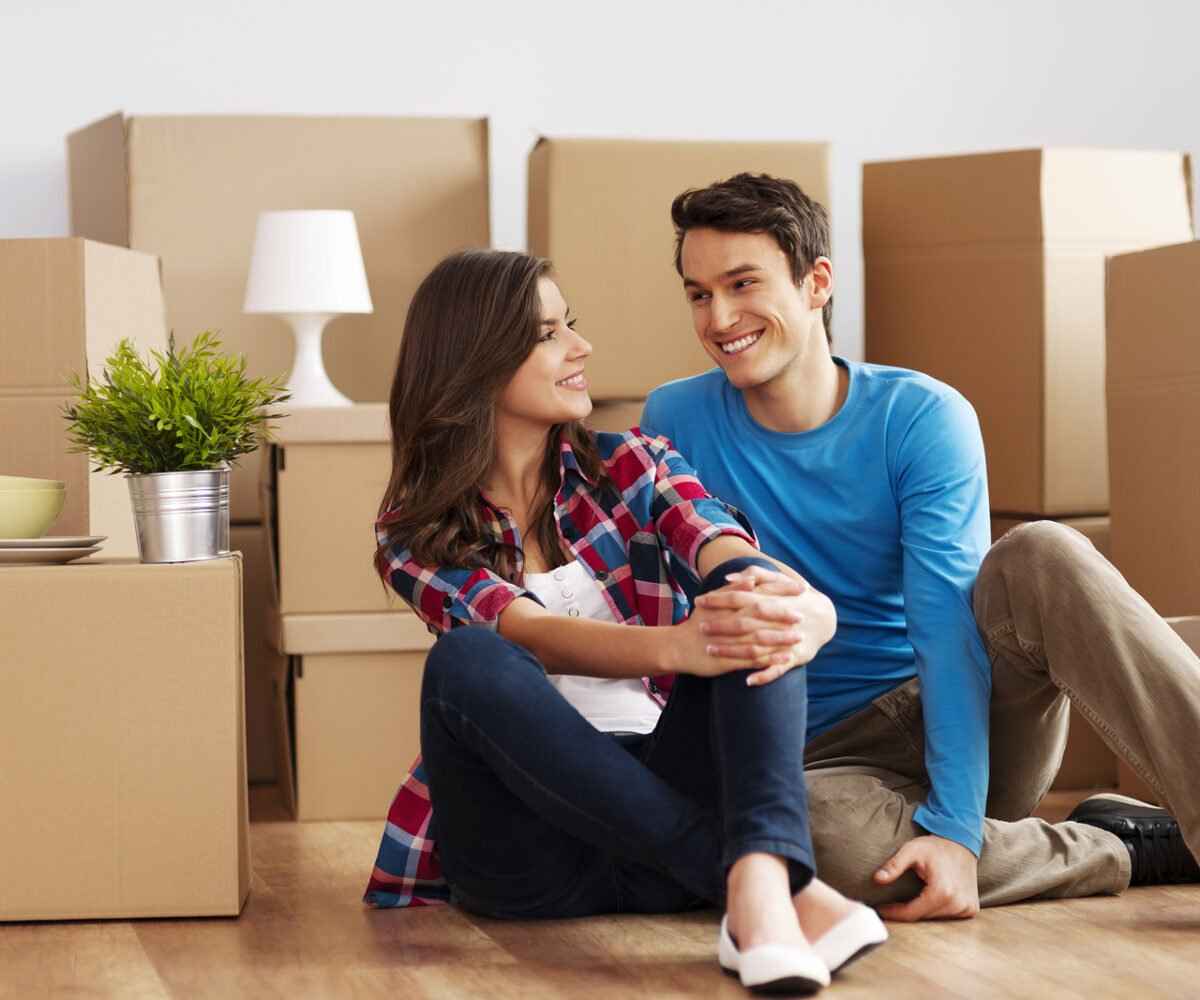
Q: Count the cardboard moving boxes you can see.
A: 12